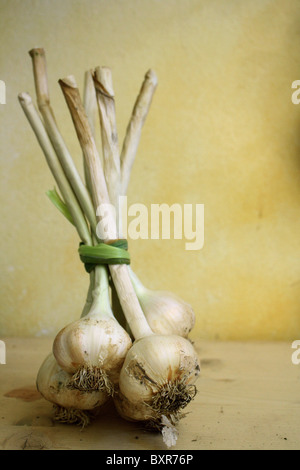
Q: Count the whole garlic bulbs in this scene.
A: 5